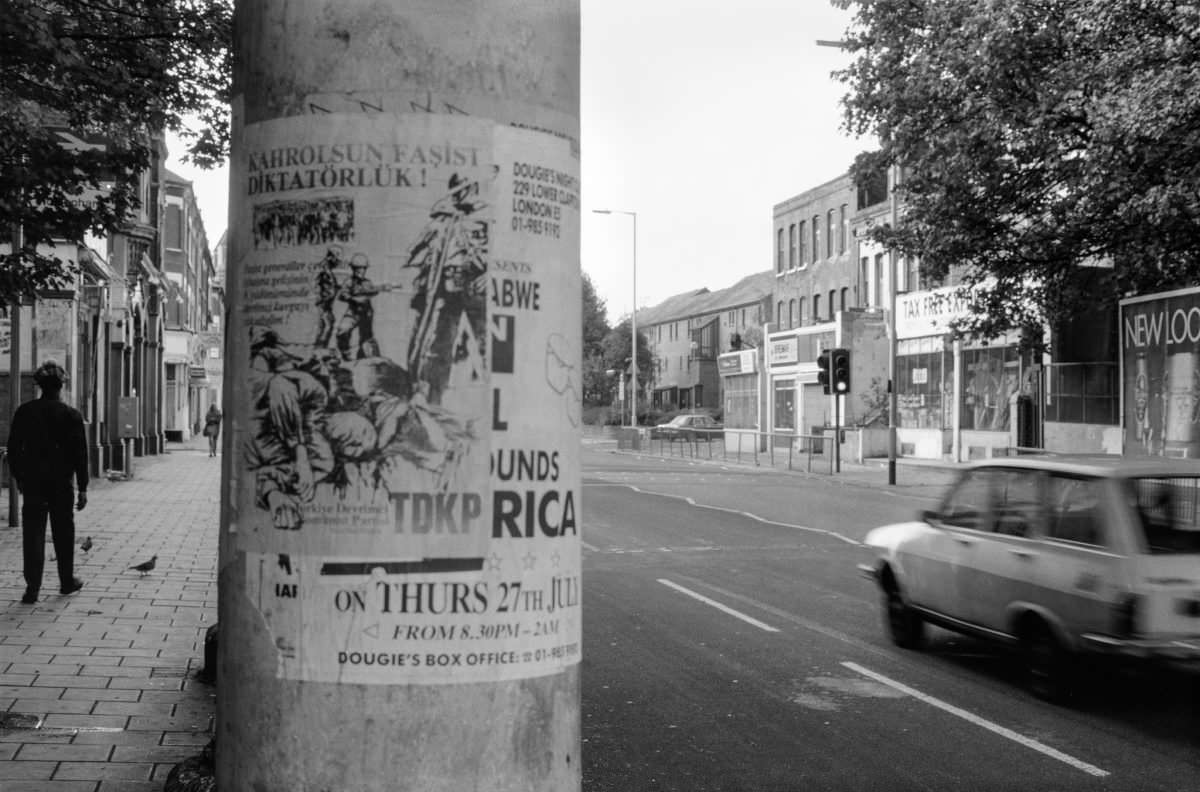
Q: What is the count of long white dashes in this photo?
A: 2